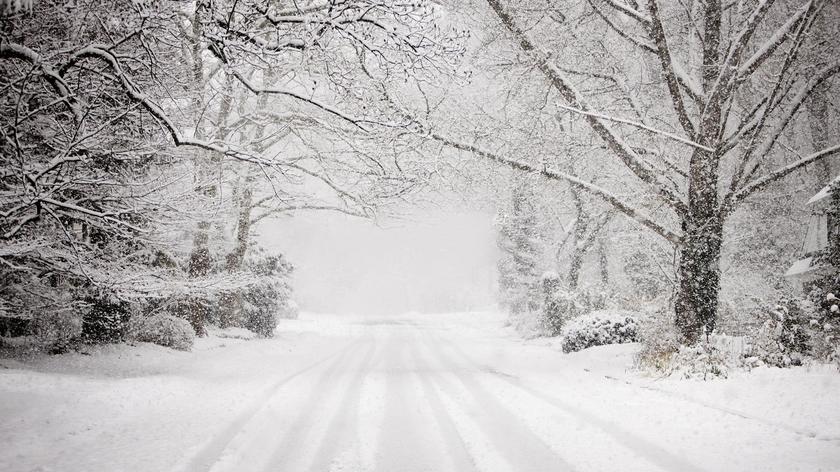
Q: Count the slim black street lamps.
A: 0